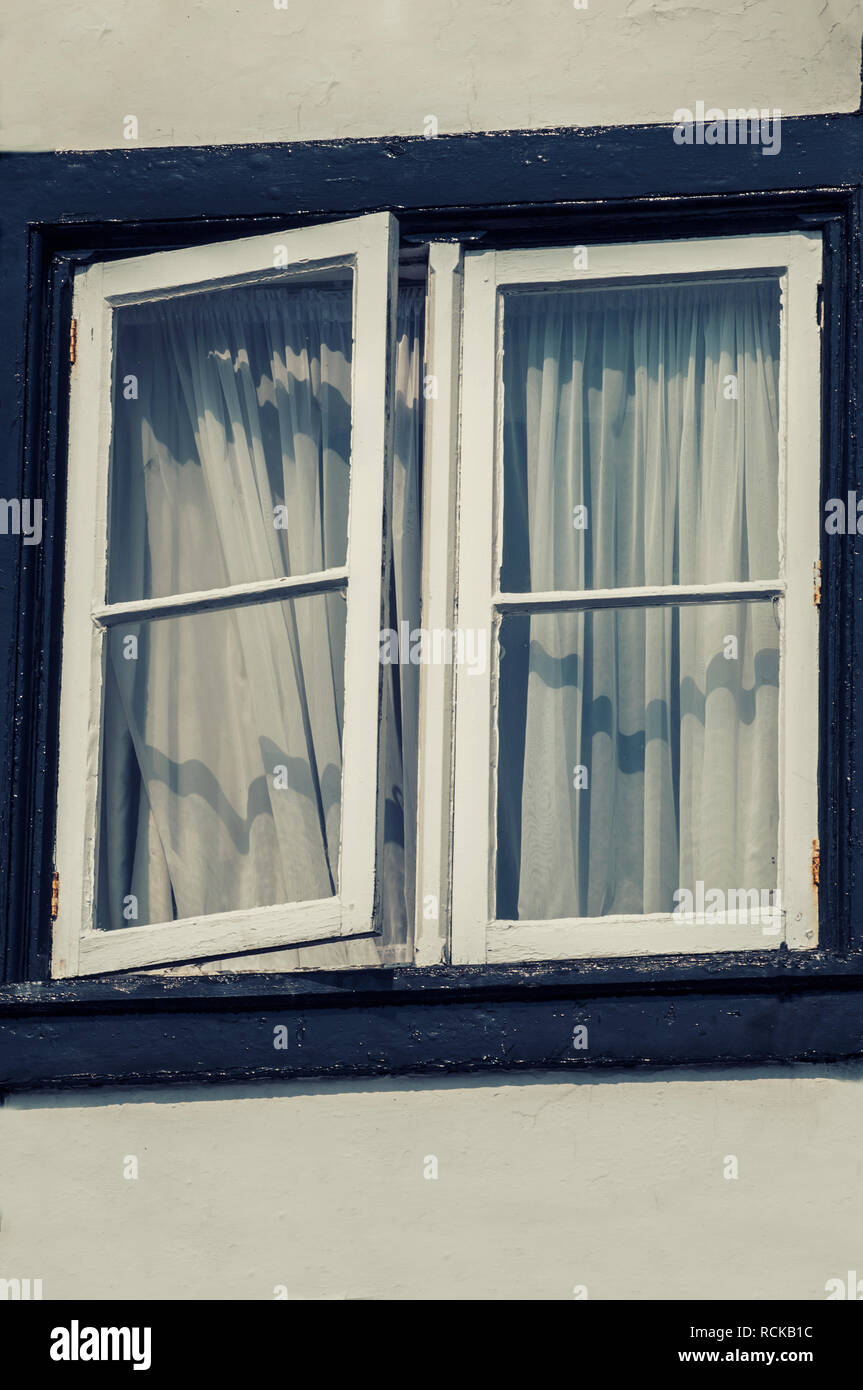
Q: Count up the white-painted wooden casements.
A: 2